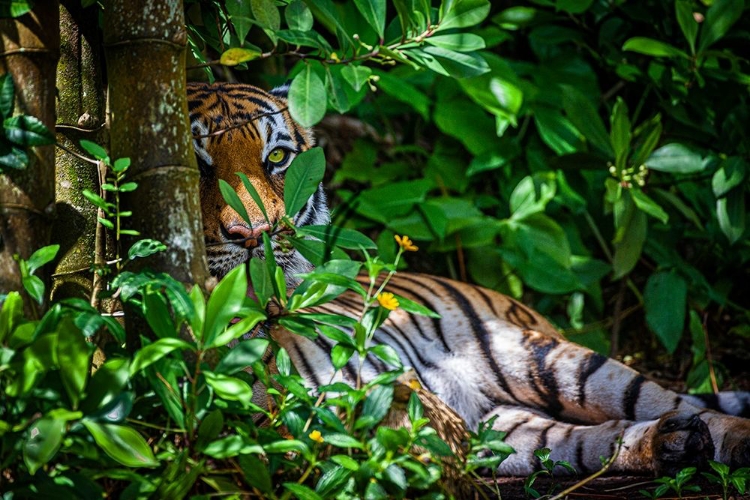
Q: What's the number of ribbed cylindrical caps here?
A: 0